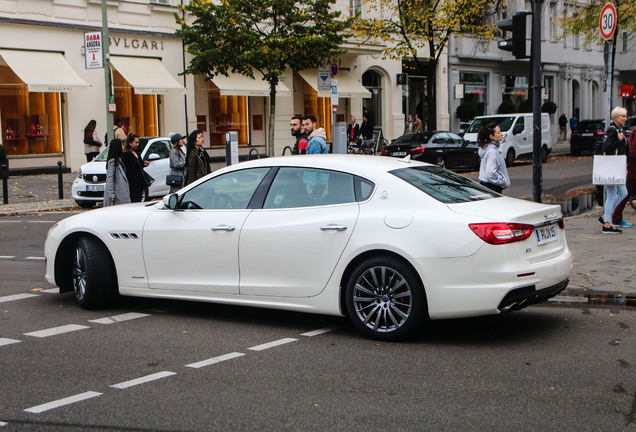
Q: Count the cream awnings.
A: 4